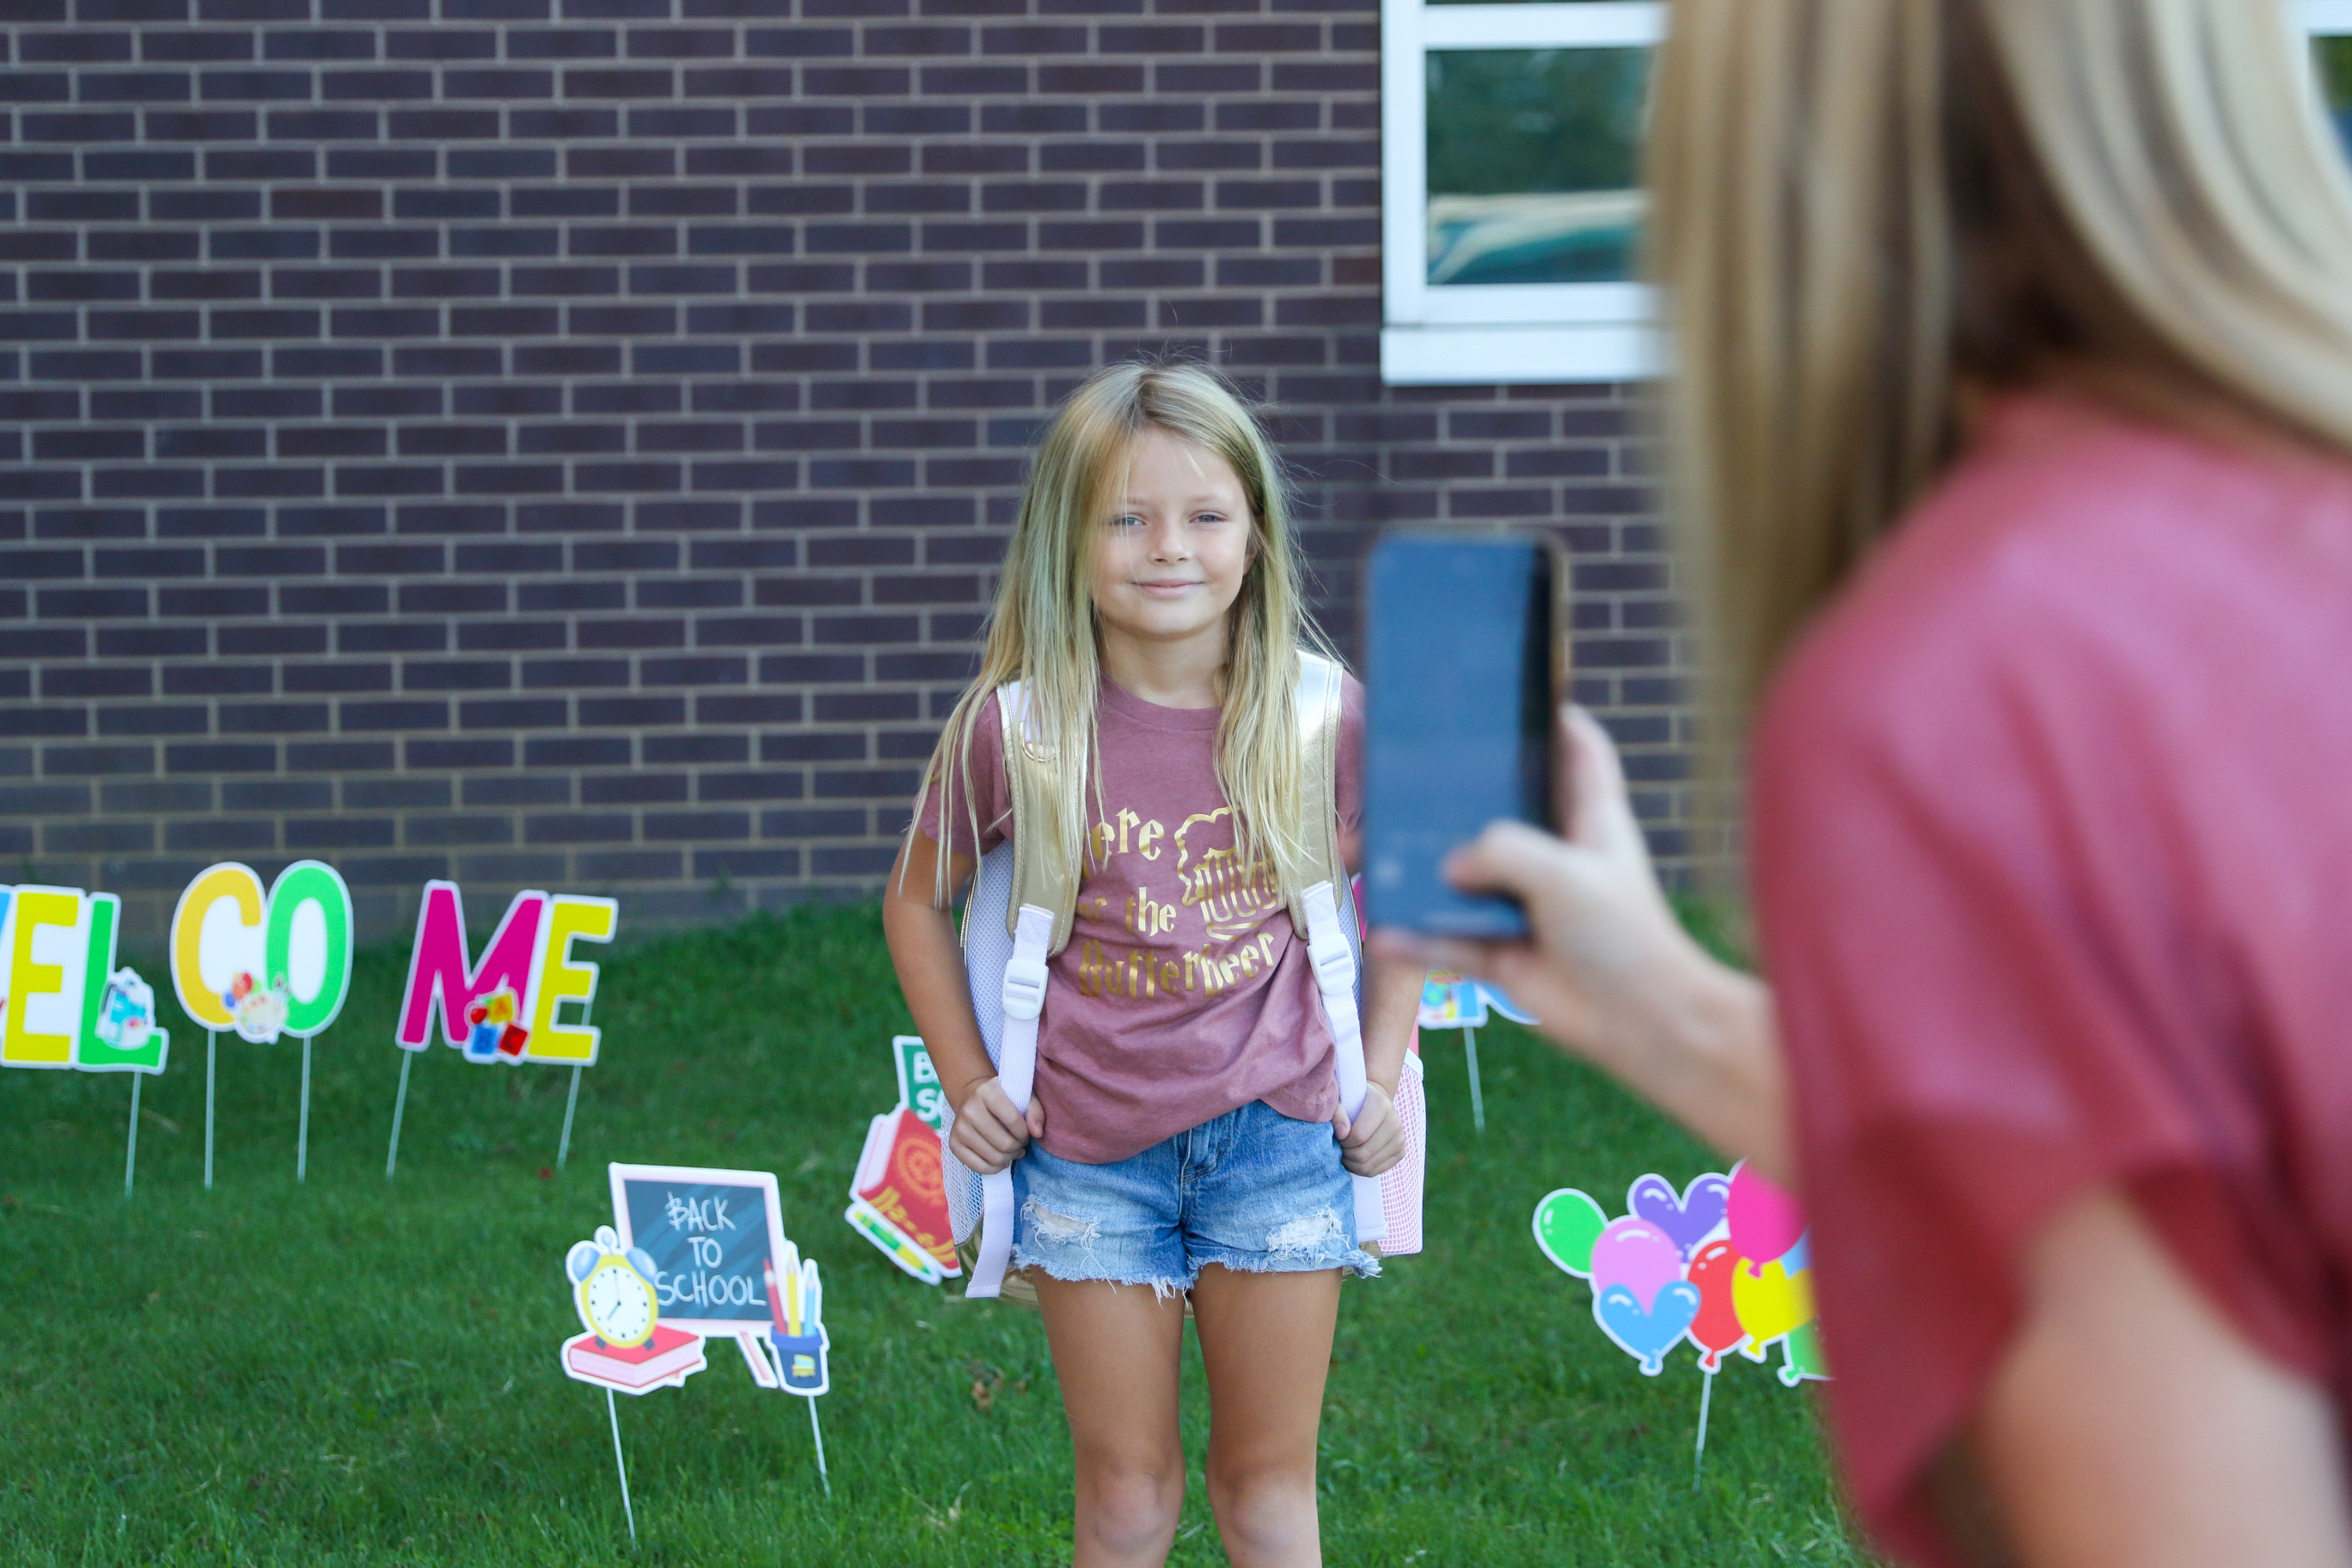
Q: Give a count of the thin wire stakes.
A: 9